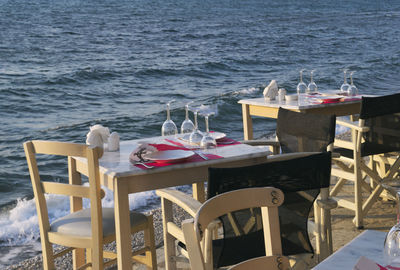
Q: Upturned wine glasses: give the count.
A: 9